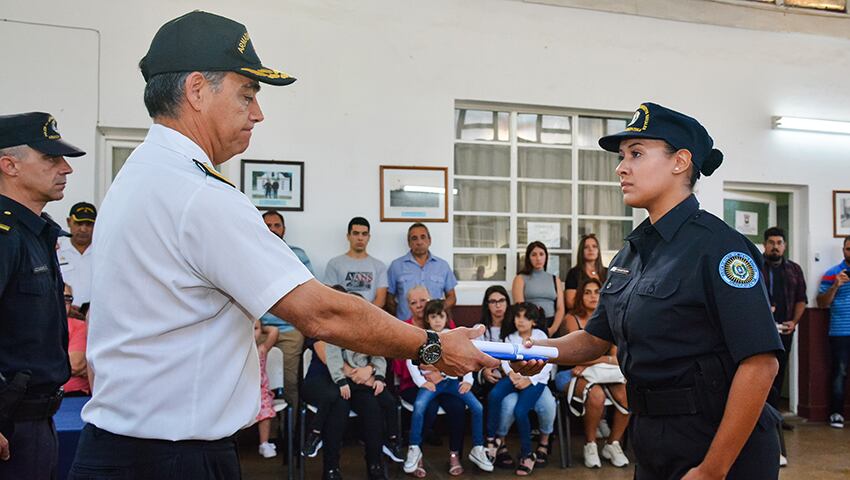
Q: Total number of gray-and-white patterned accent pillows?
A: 0